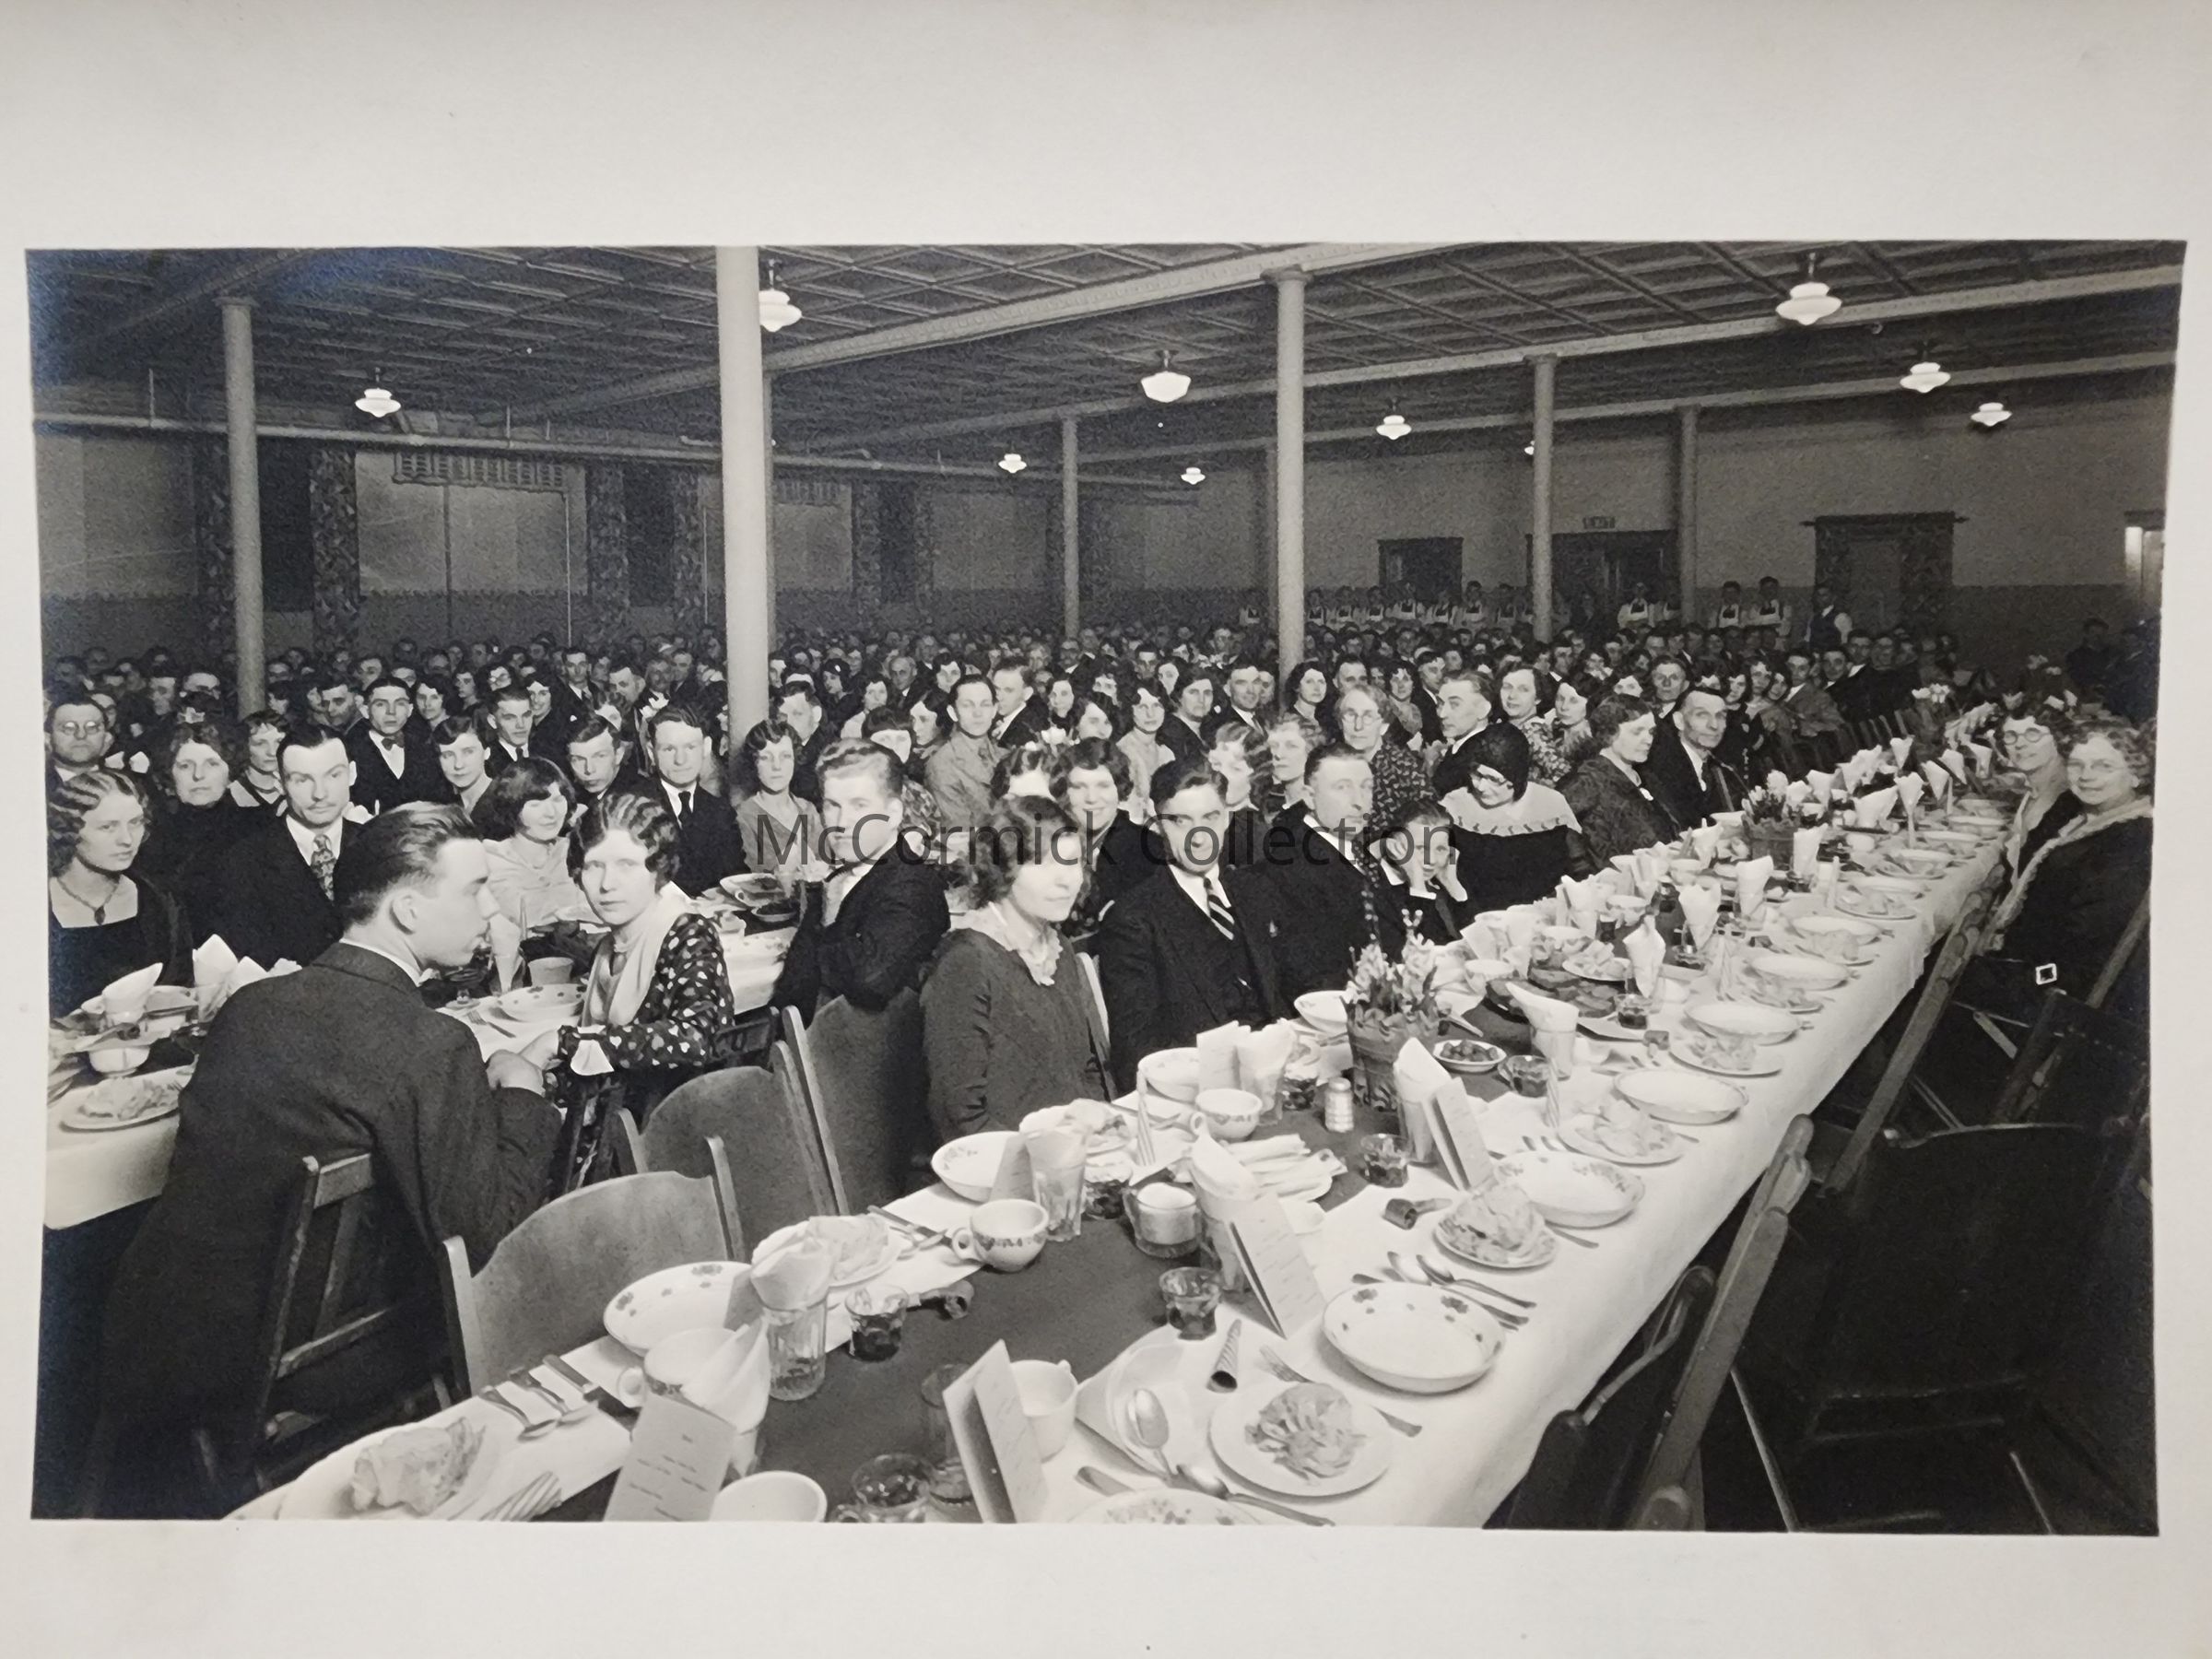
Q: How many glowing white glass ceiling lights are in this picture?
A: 10